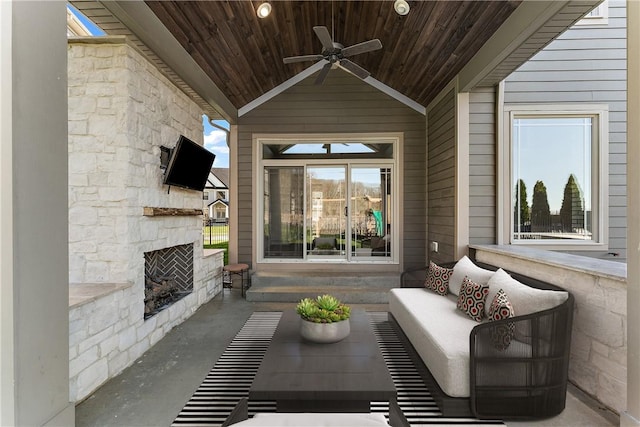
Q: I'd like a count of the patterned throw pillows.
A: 3